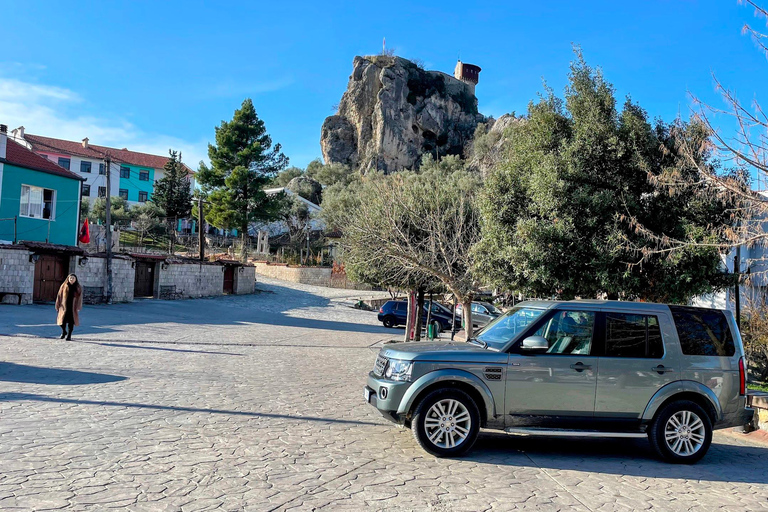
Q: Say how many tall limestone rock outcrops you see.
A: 1